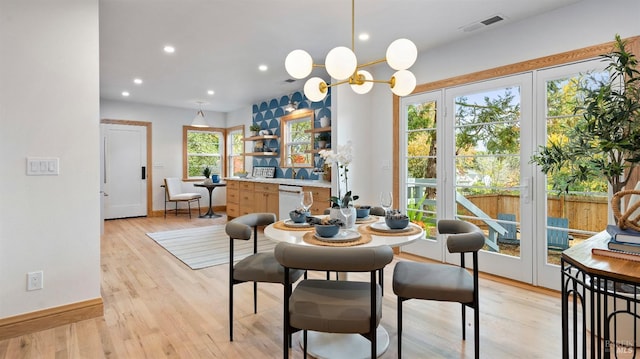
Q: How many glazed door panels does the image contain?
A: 3